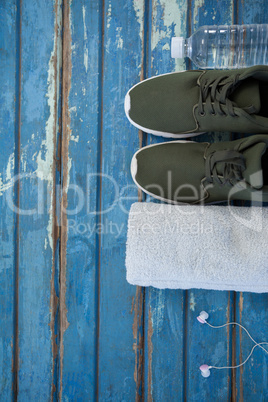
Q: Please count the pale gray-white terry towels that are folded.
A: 1